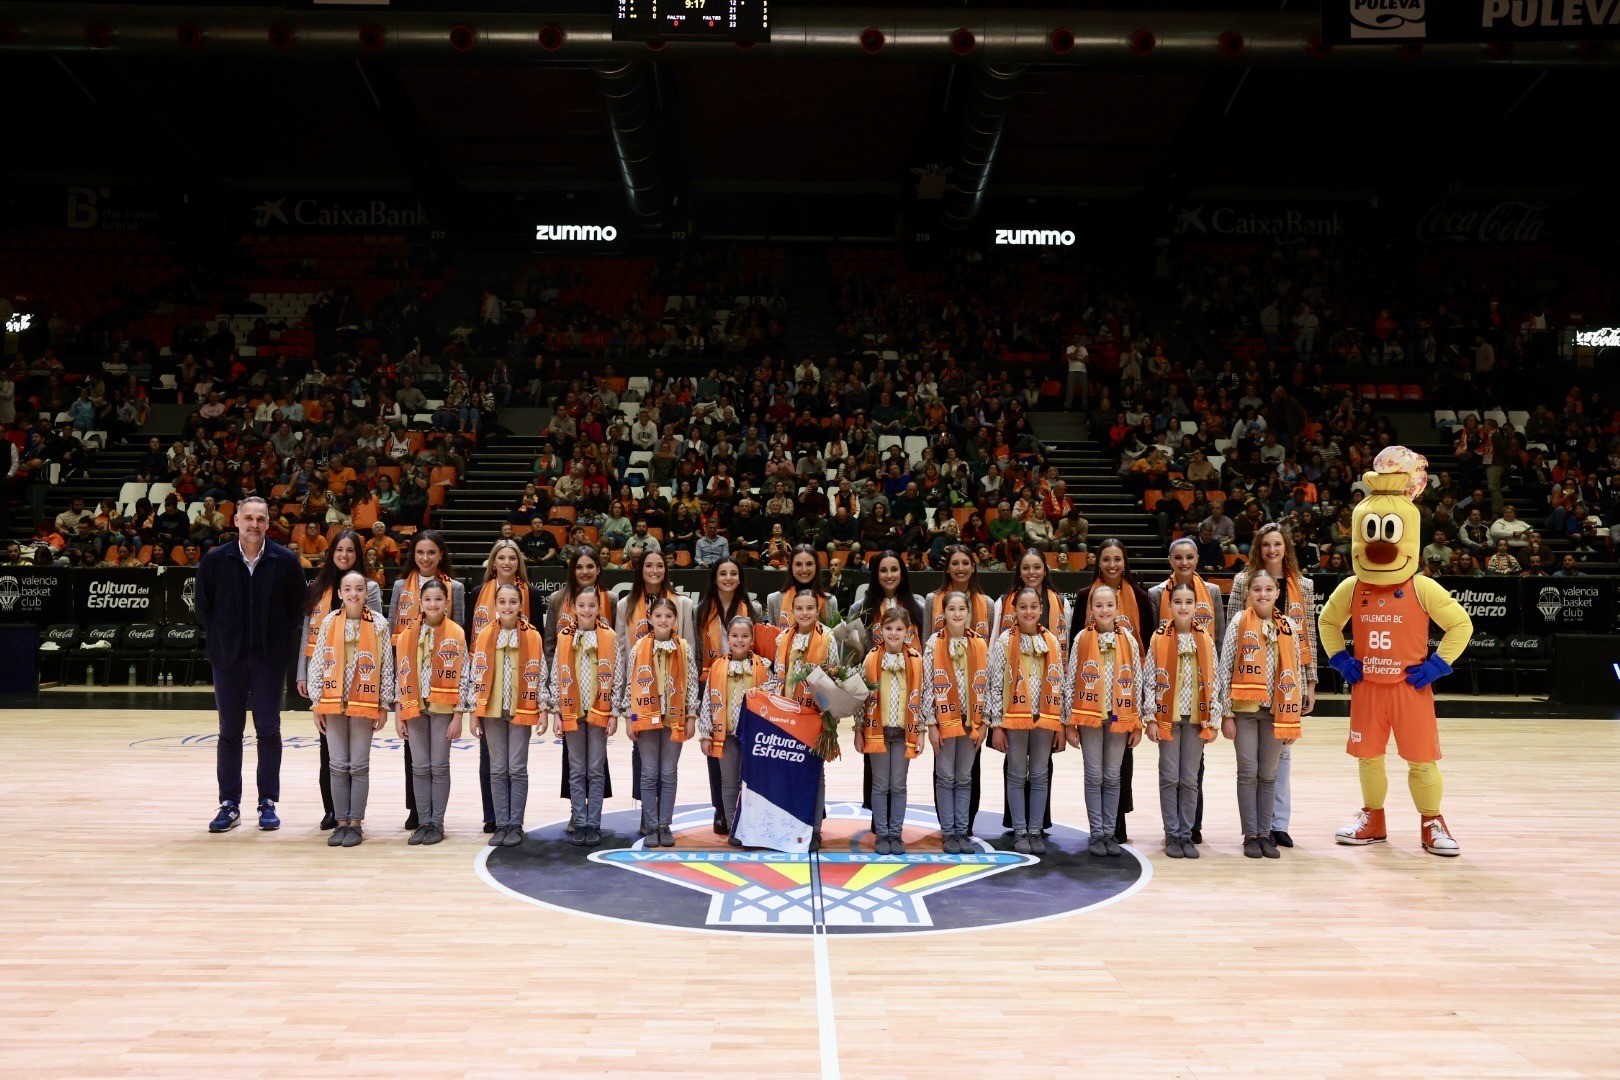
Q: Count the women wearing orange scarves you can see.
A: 13